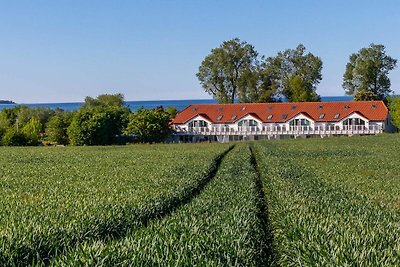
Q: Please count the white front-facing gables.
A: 4